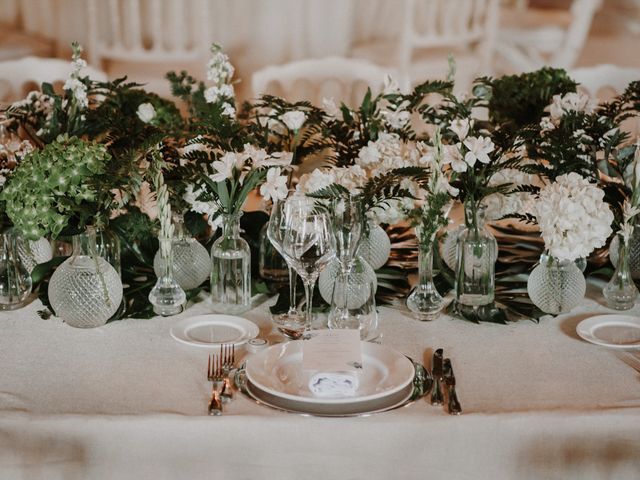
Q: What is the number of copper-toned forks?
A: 2